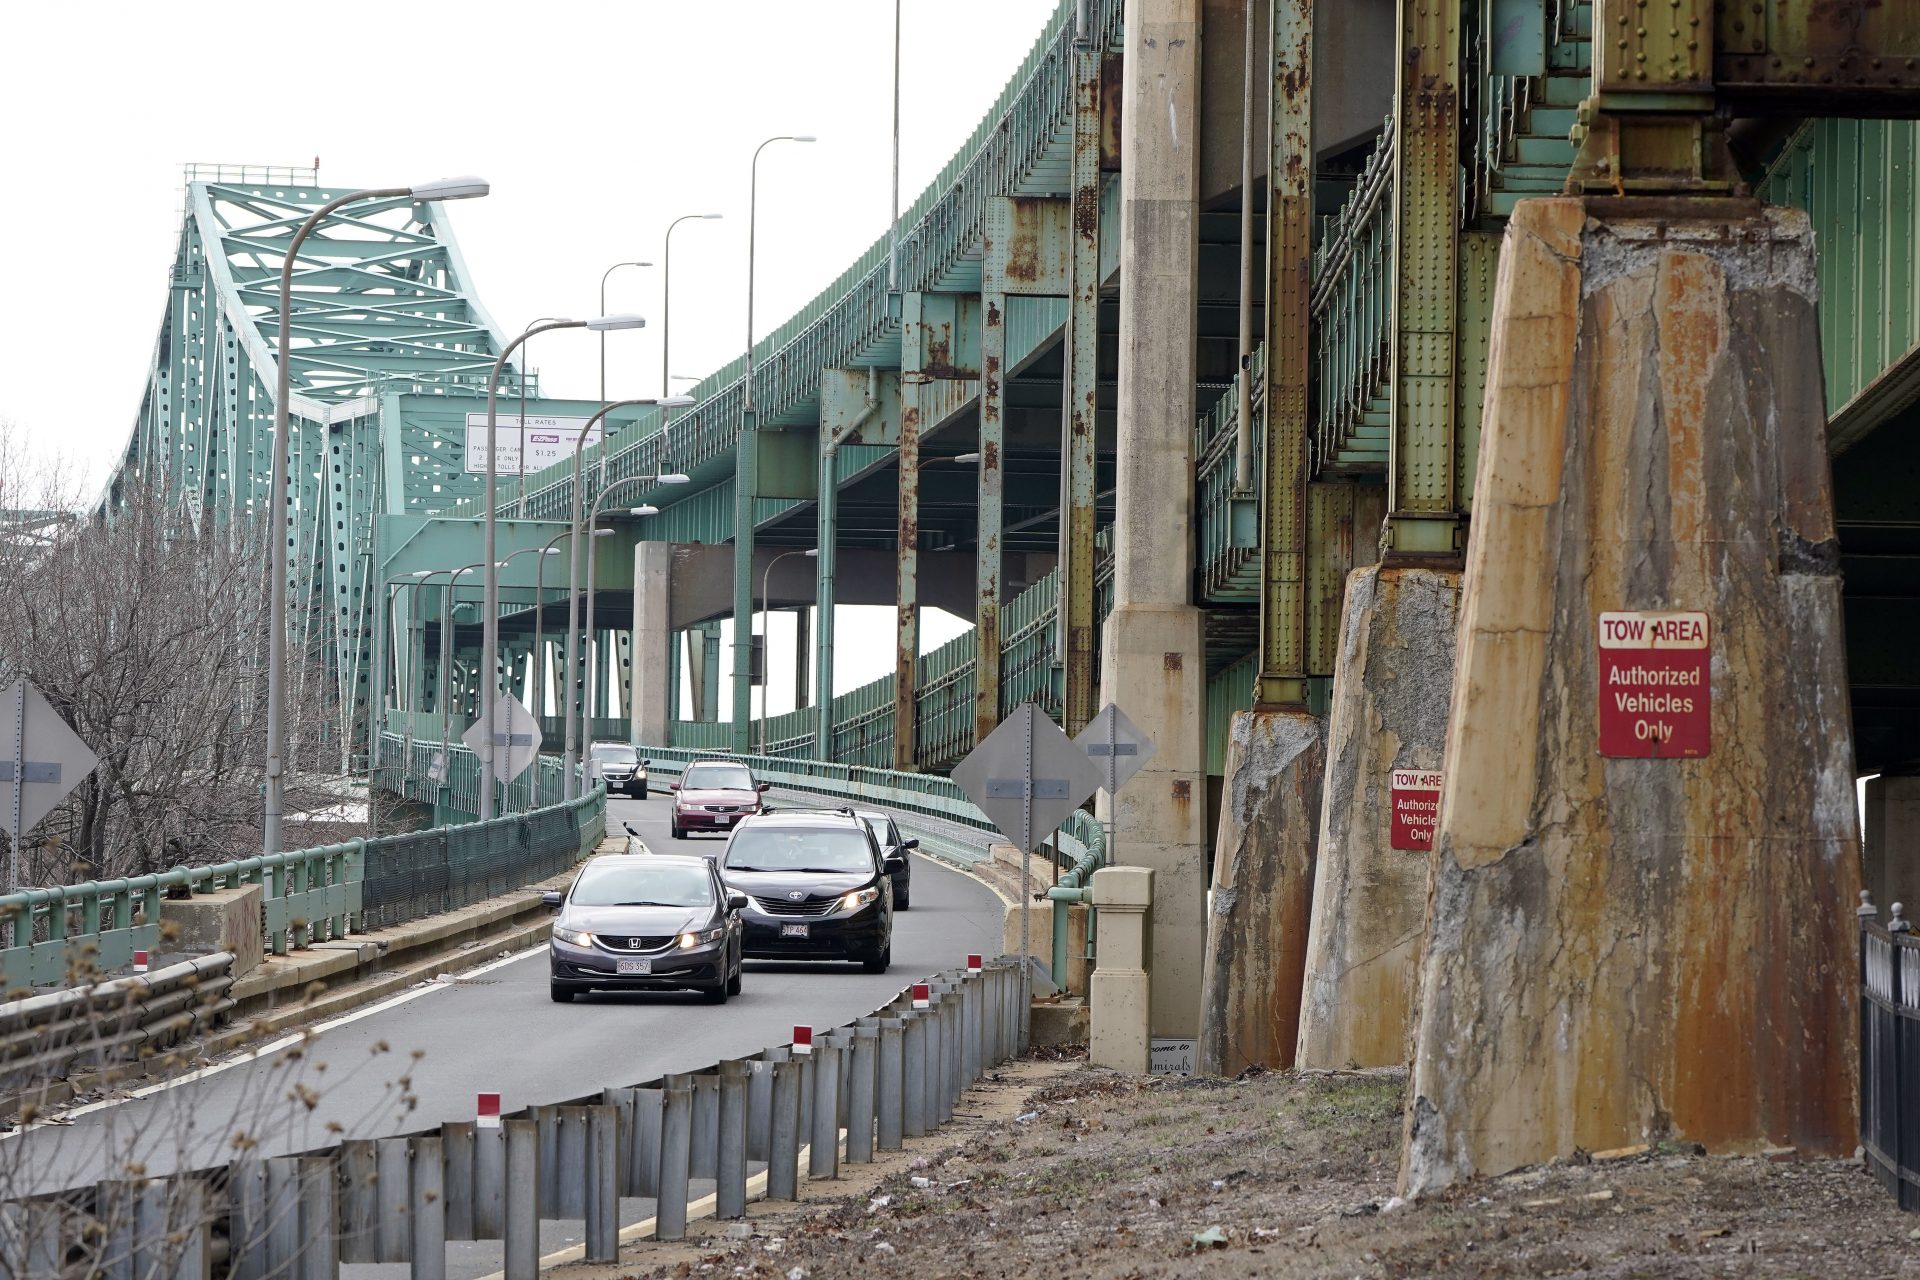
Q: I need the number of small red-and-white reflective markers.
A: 5